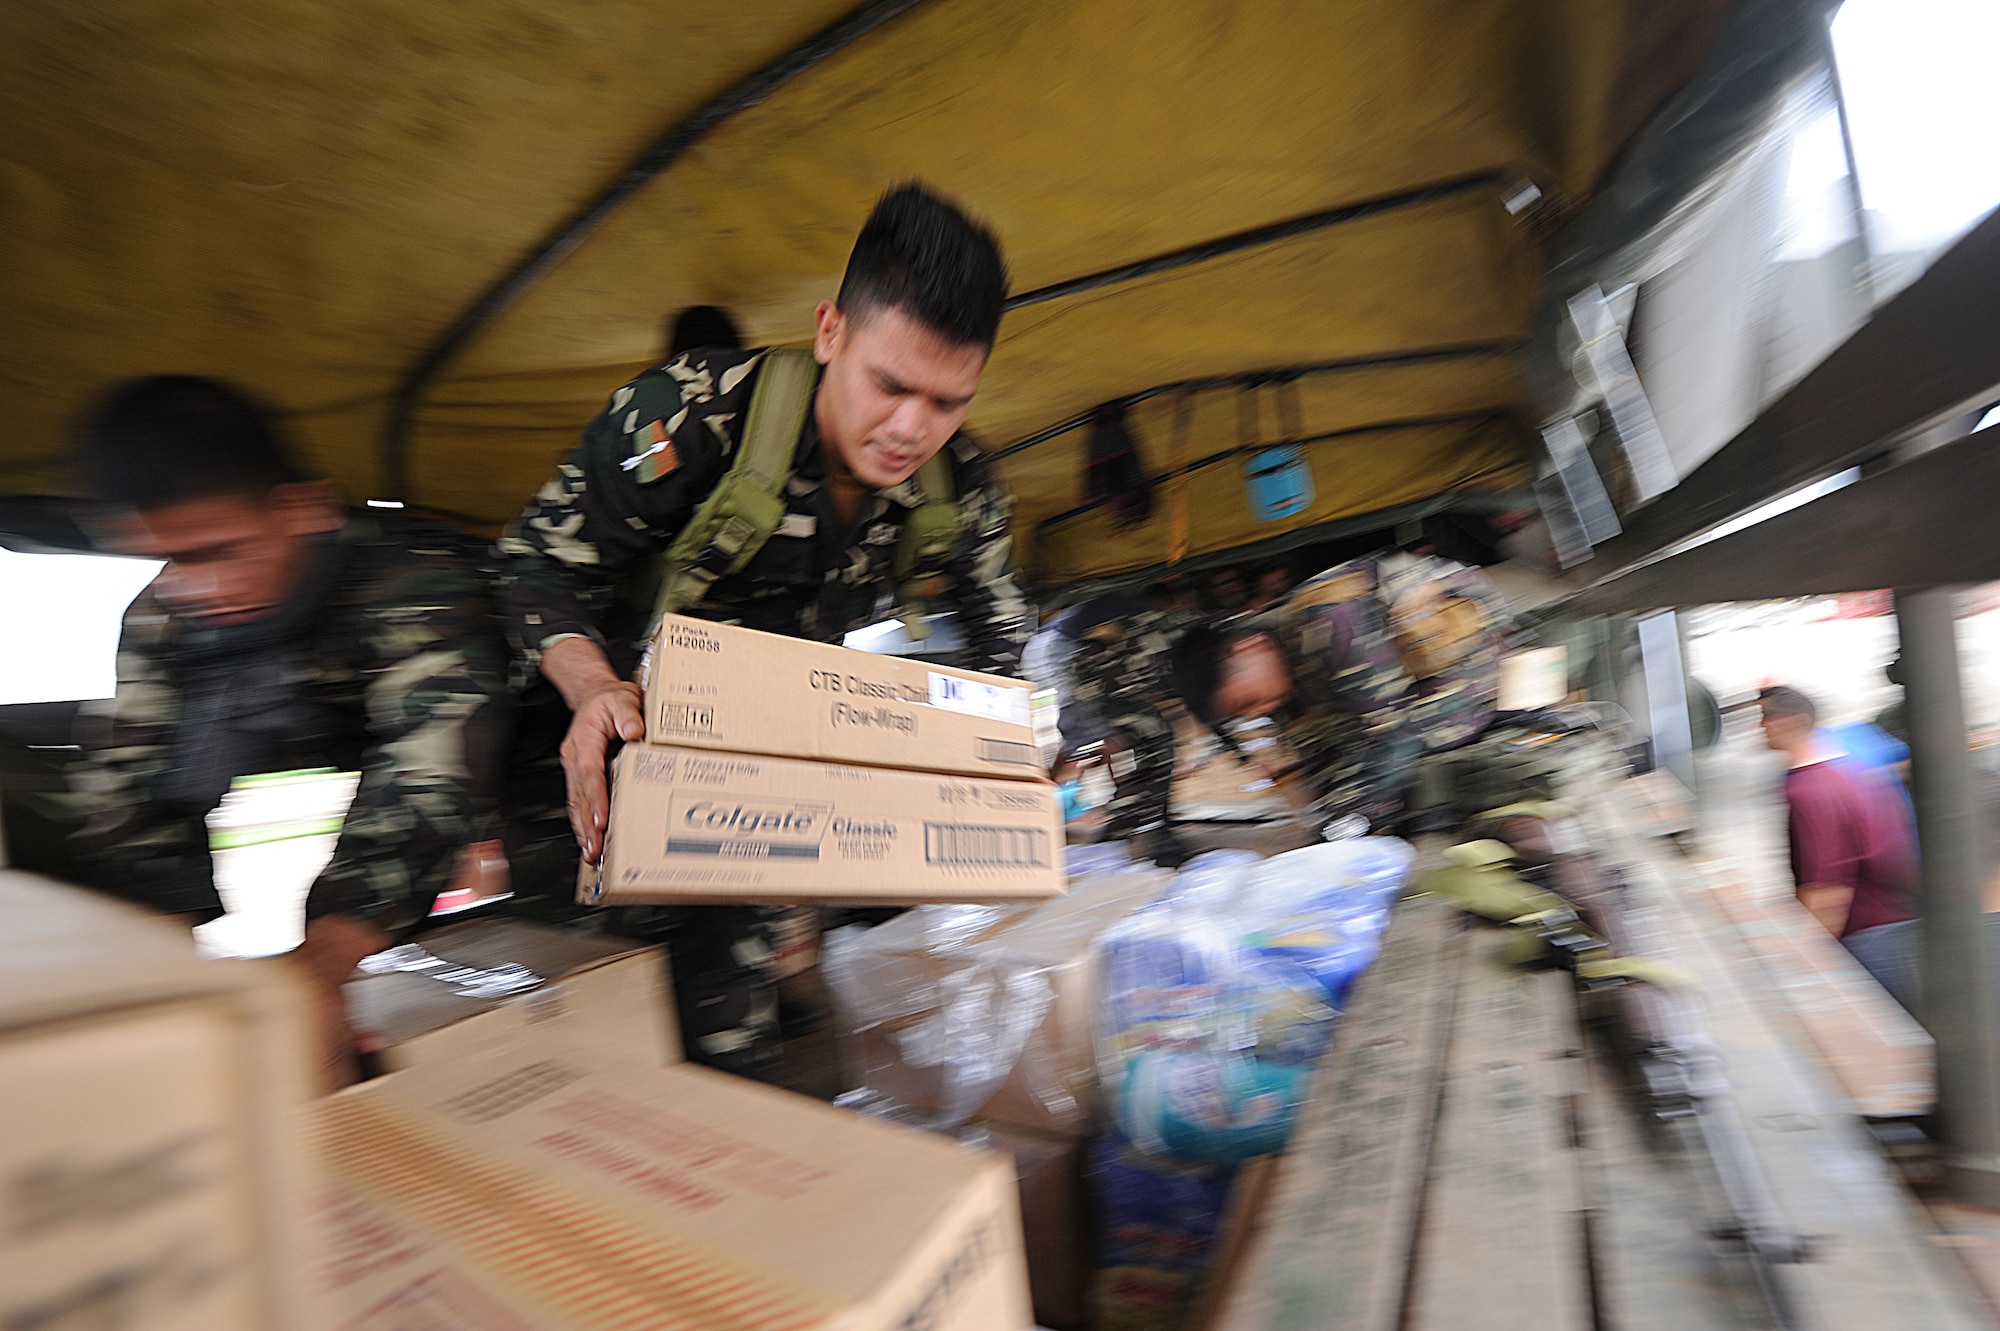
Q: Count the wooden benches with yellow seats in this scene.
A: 0